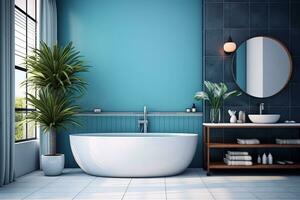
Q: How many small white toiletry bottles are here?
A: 3